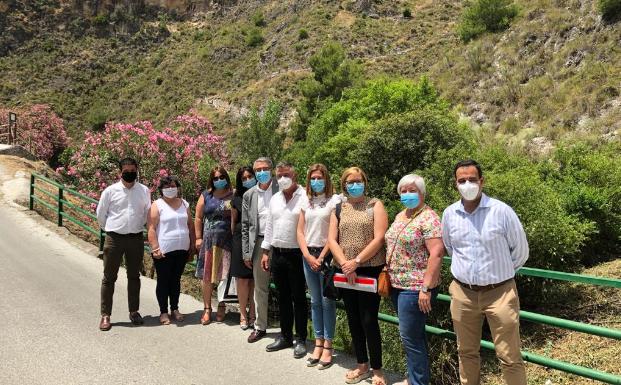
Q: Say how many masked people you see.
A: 10